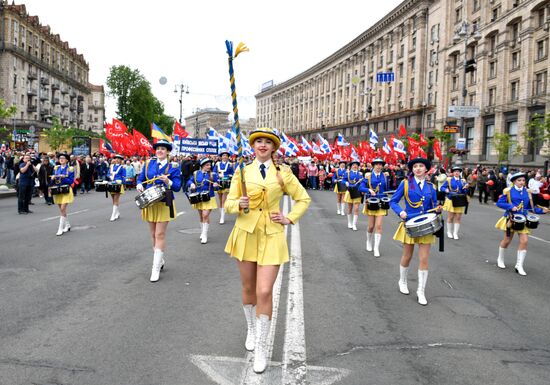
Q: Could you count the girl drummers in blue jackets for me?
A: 11